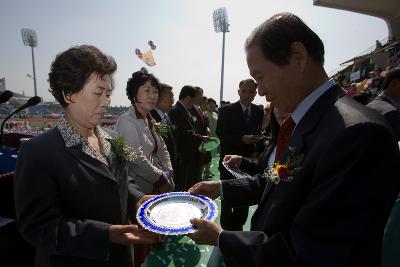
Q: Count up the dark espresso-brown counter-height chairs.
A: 0